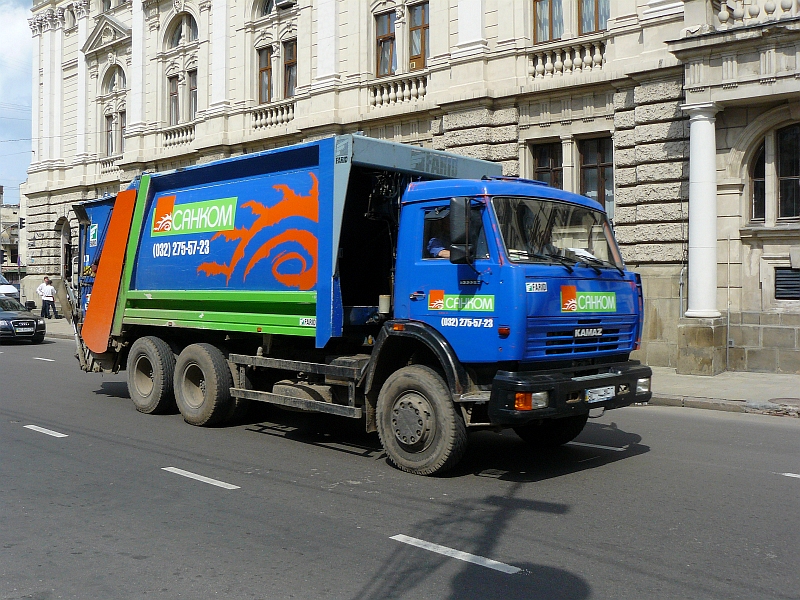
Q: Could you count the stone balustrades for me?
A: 6